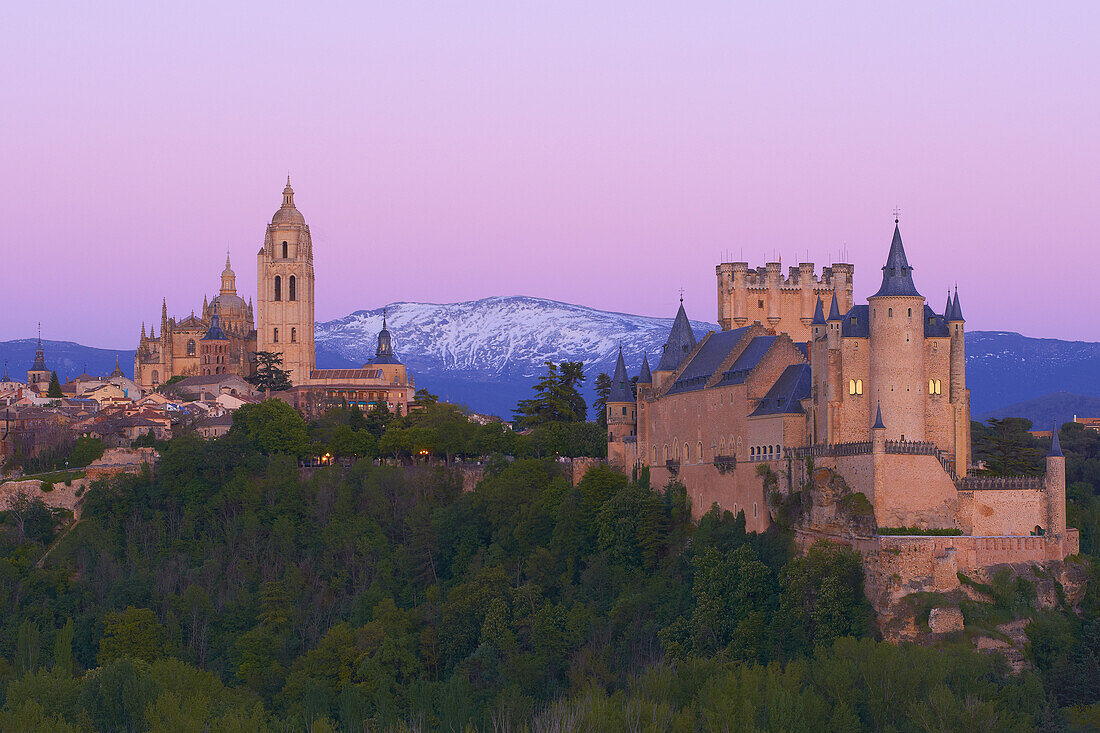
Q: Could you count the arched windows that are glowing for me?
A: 4